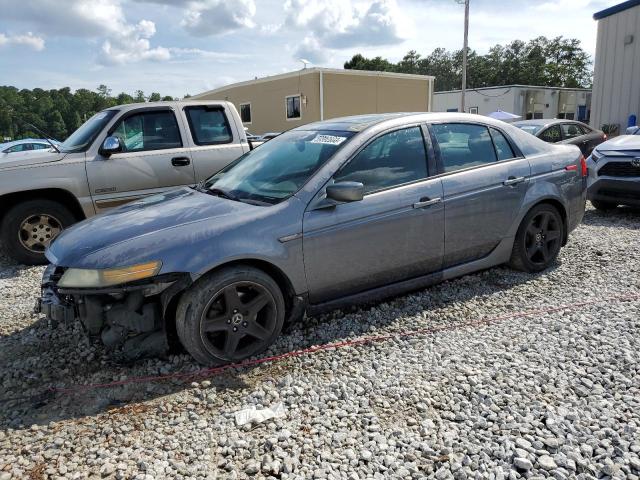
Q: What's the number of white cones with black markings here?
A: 0